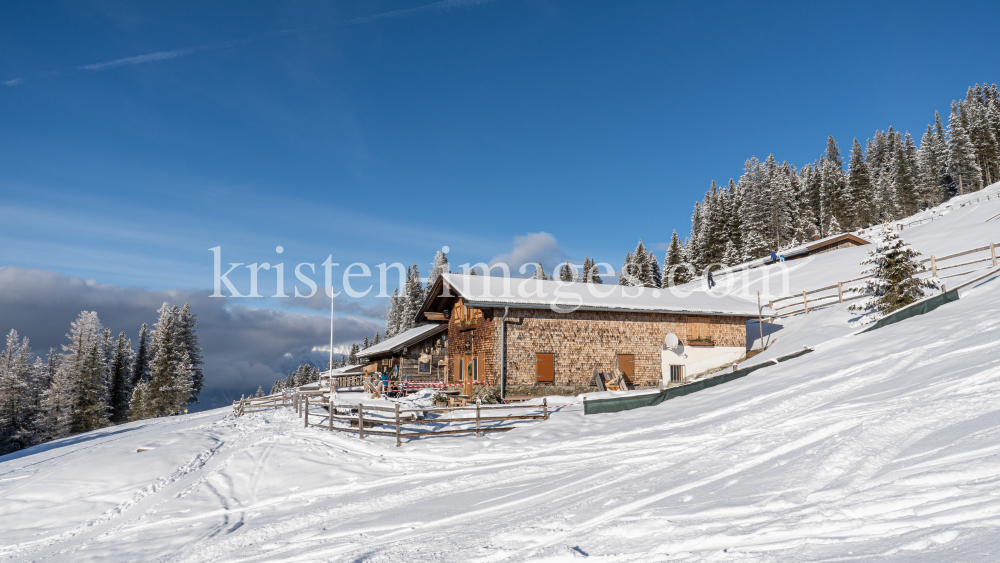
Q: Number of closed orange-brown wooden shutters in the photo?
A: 2